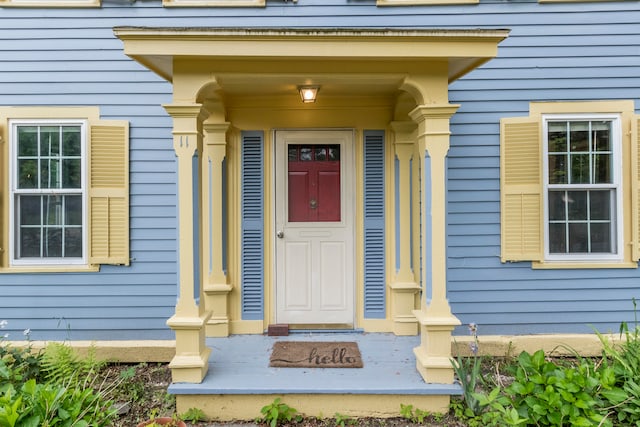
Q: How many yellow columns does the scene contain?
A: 4